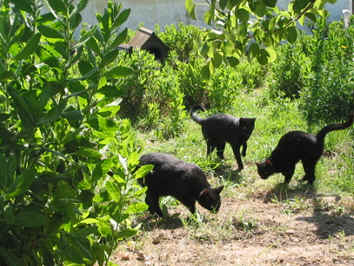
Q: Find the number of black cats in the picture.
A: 3